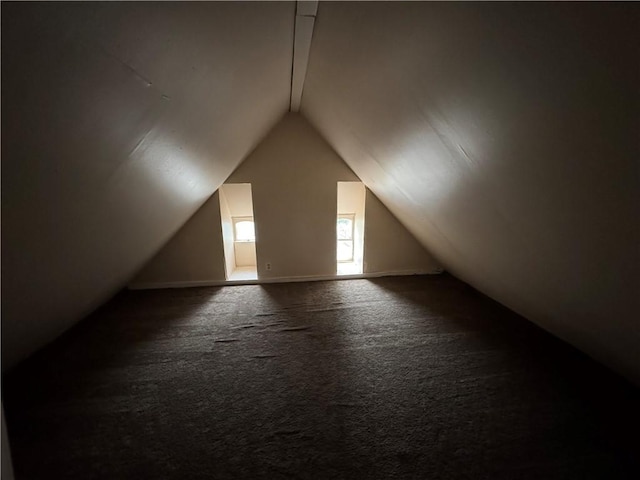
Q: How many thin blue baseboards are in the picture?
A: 0